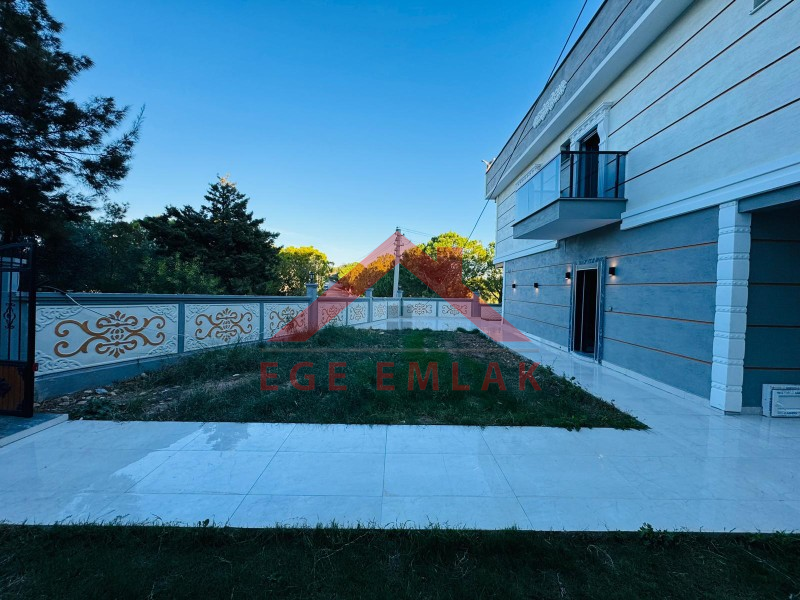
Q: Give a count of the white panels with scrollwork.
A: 9